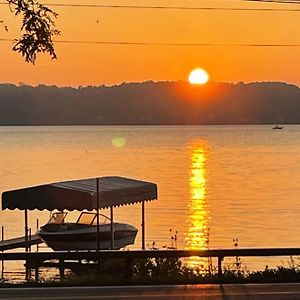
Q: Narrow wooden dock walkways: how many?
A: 1